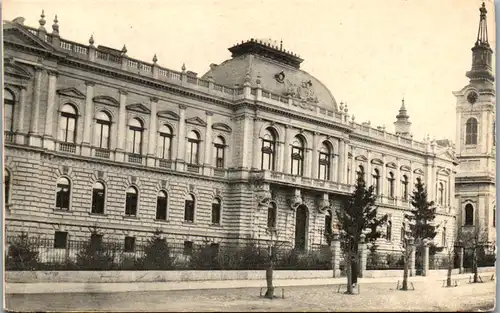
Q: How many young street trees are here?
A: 5